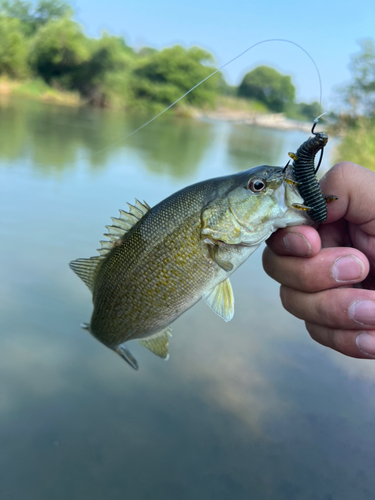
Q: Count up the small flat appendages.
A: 4